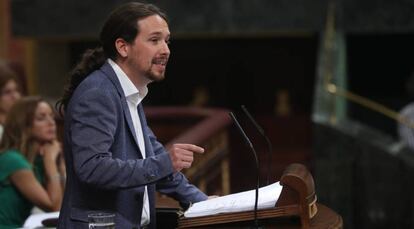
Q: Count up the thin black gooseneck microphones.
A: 2